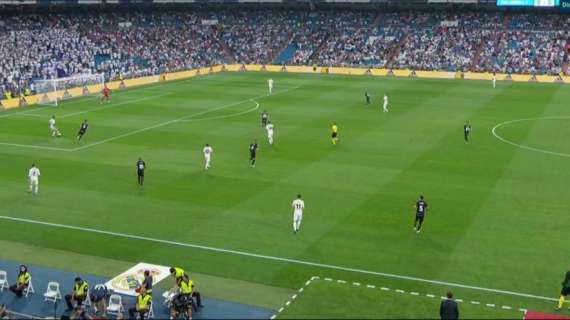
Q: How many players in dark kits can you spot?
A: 7